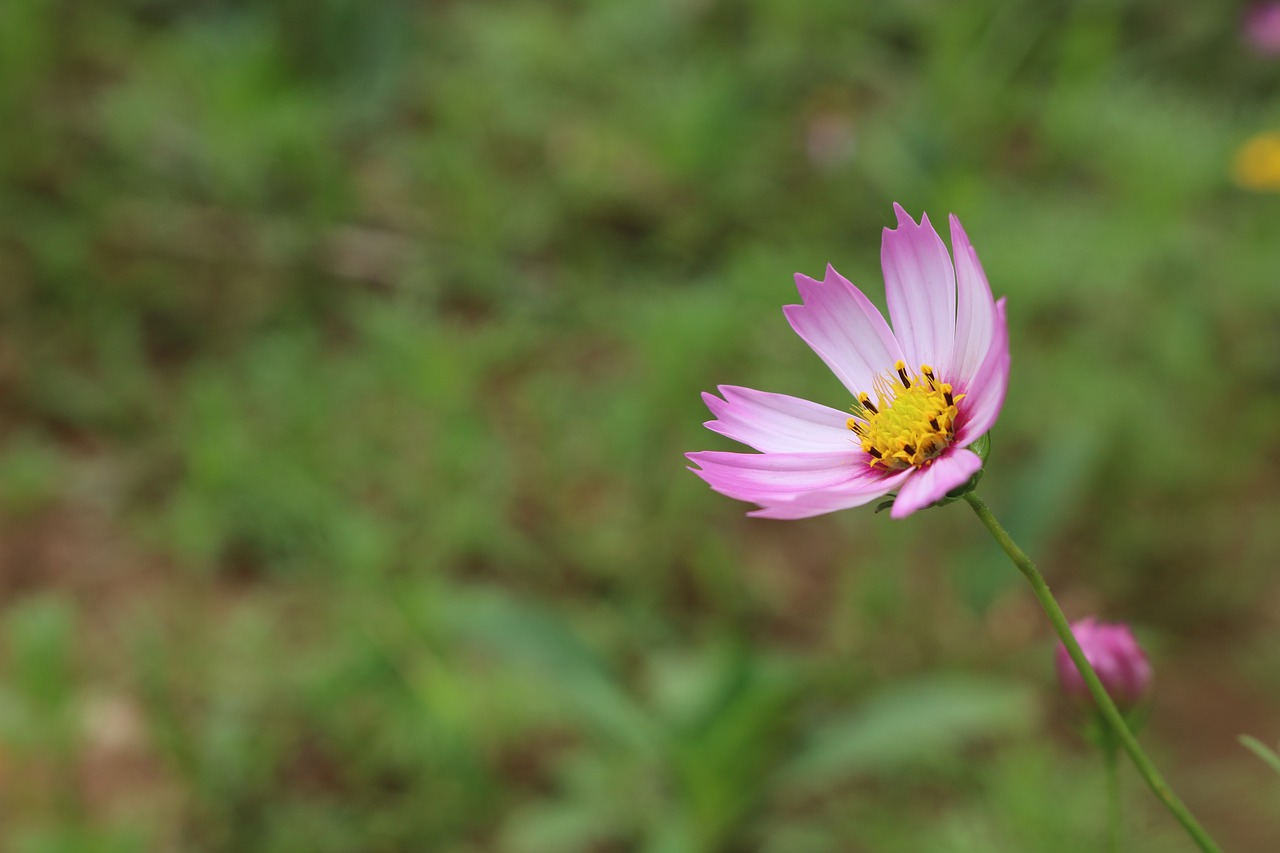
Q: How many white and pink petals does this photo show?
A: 8